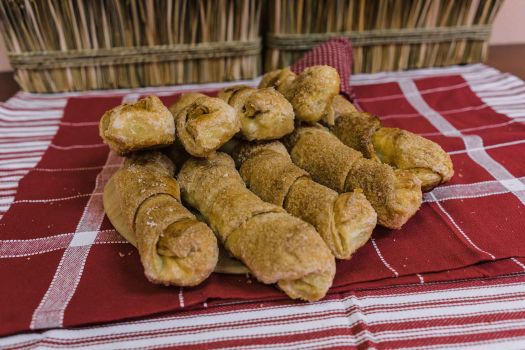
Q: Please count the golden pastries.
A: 9